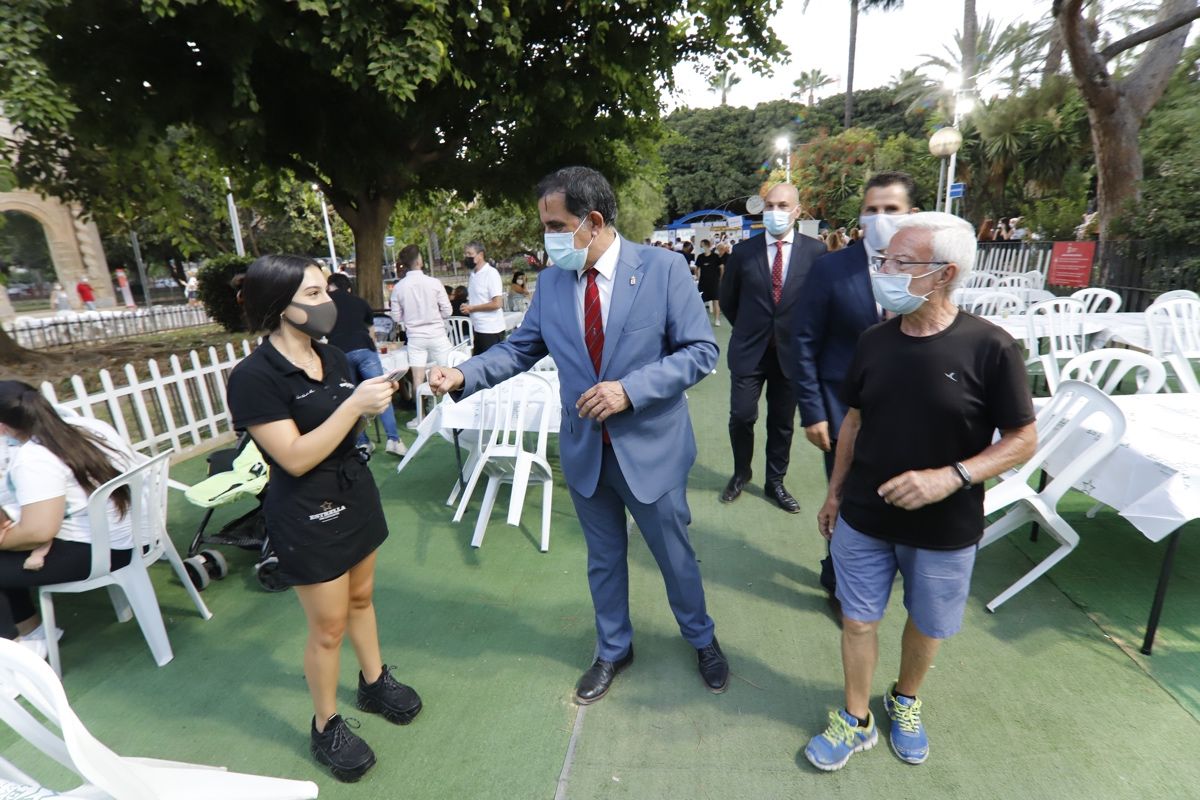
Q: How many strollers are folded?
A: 0